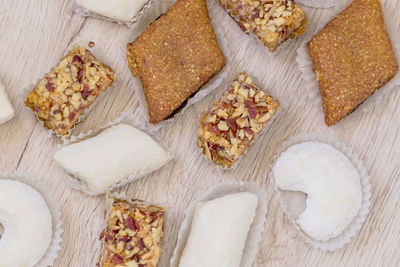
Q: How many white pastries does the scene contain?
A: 6